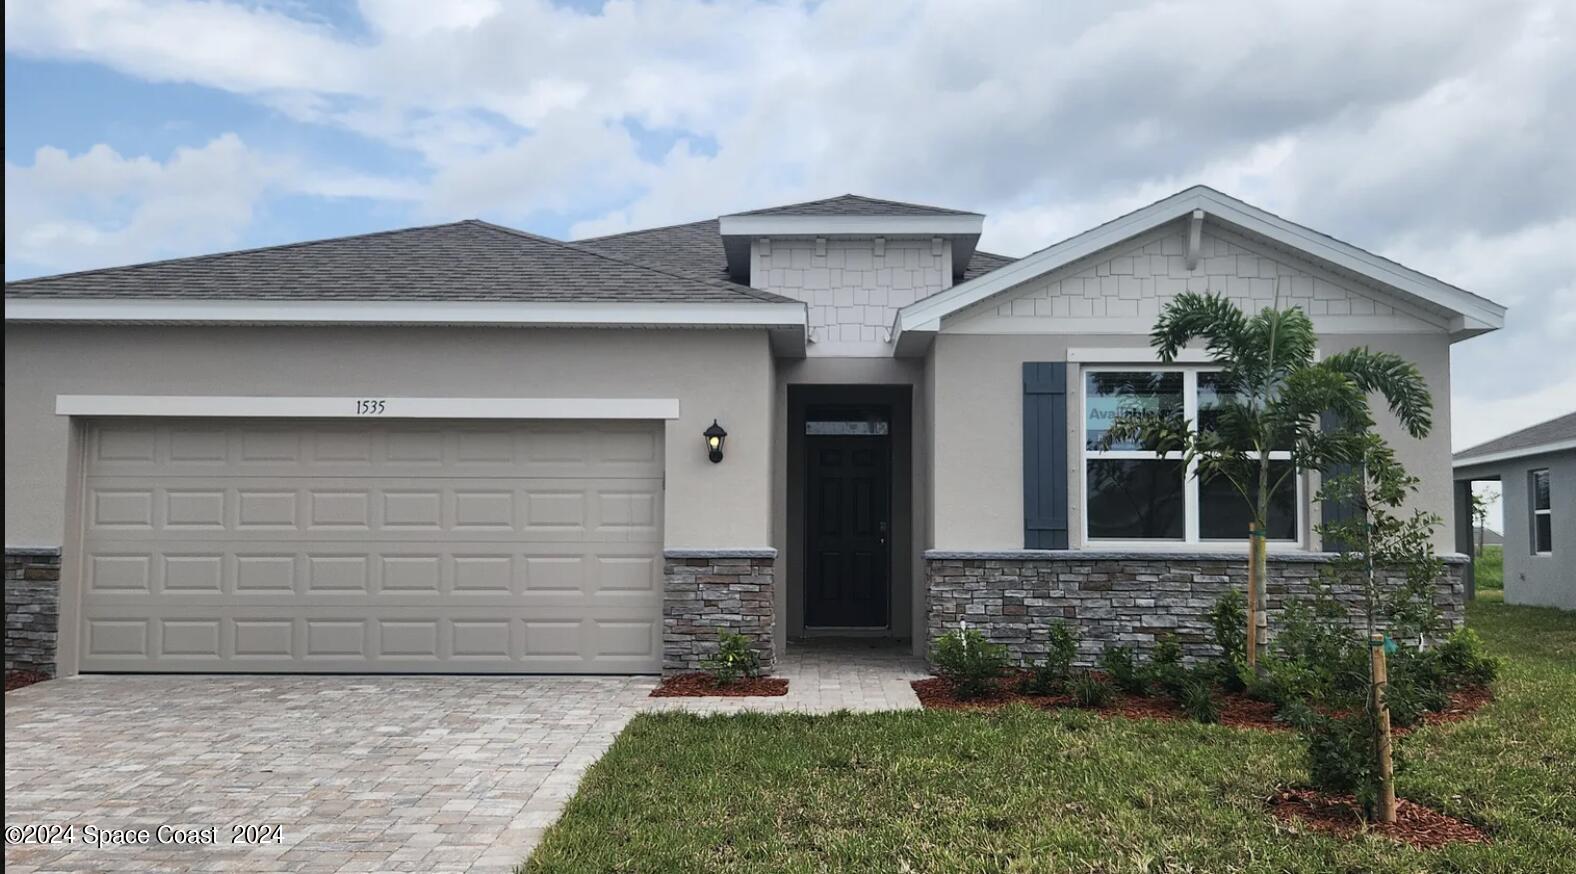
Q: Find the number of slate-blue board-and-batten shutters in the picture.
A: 2